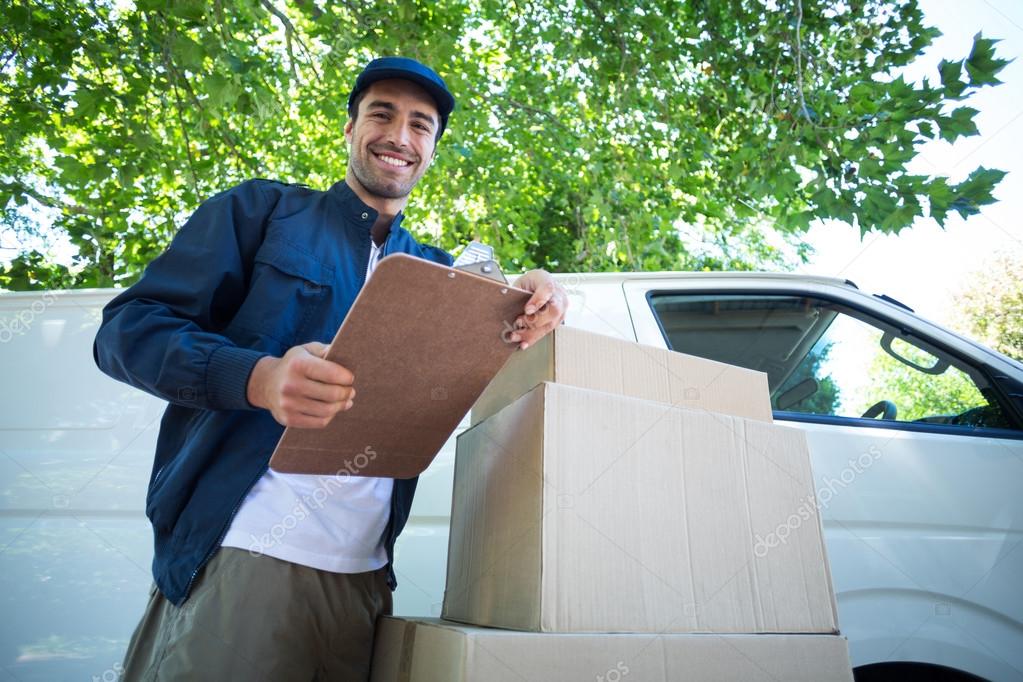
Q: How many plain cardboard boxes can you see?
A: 3